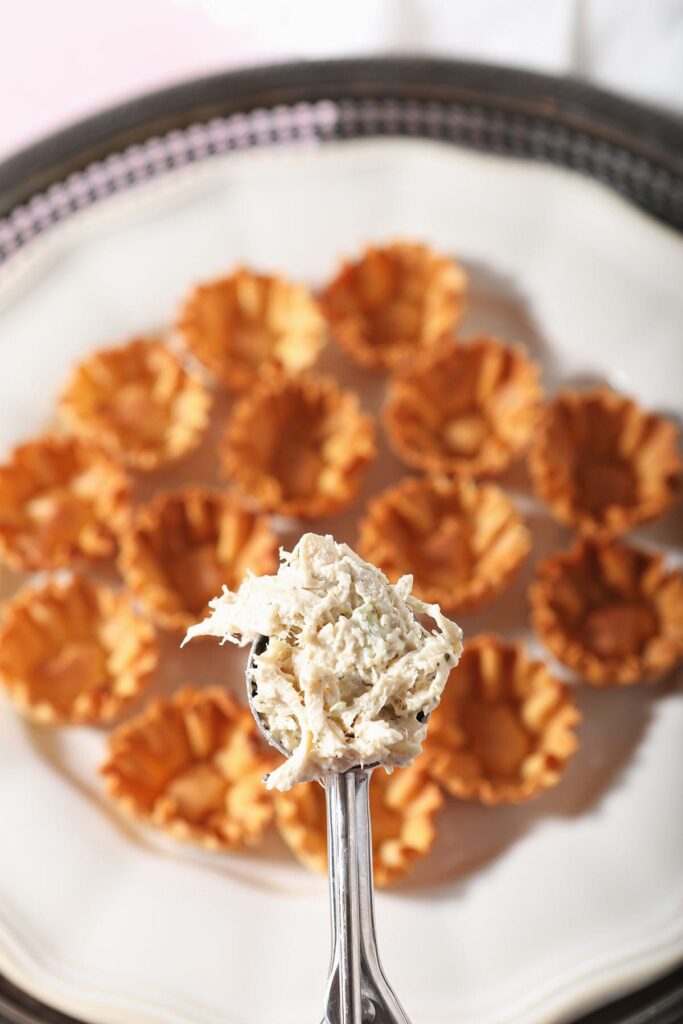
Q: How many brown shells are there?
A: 14